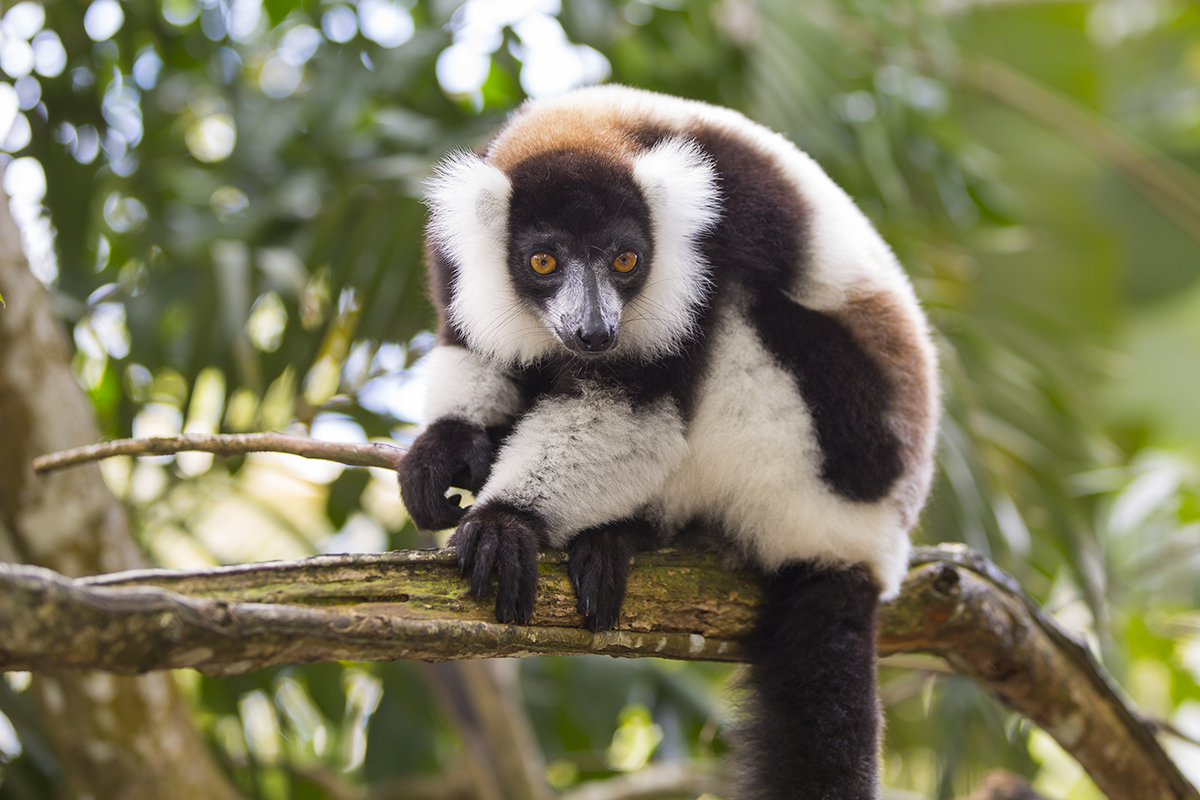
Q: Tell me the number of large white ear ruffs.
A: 2